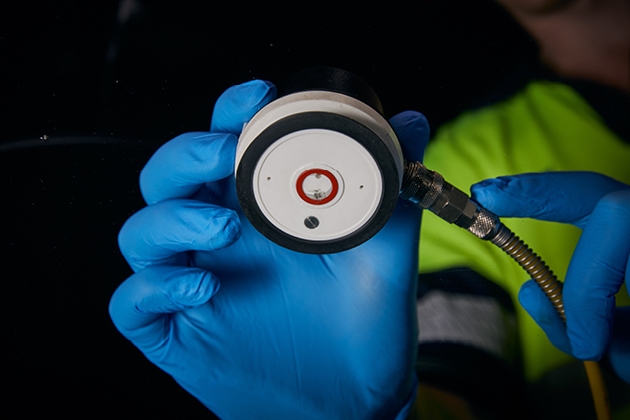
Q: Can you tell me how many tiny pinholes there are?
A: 2